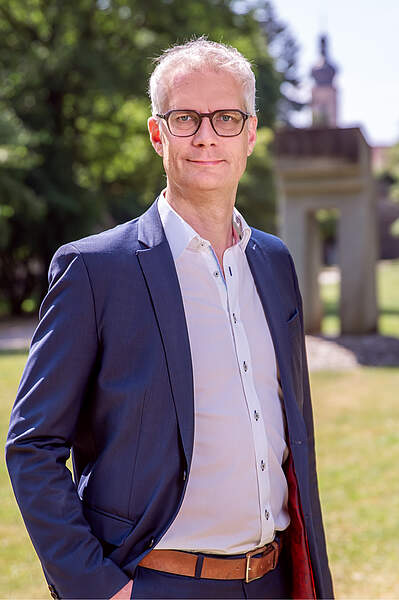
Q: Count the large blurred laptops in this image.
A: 0